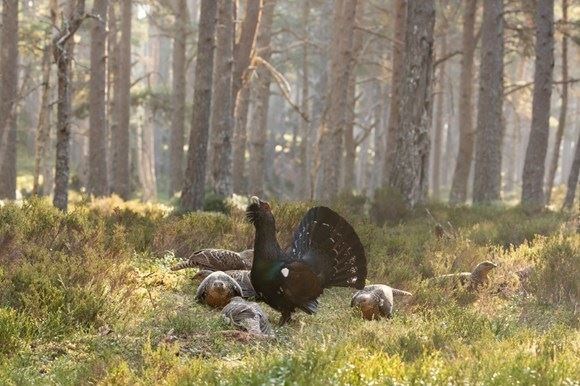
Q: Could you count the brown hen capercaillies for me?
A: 6